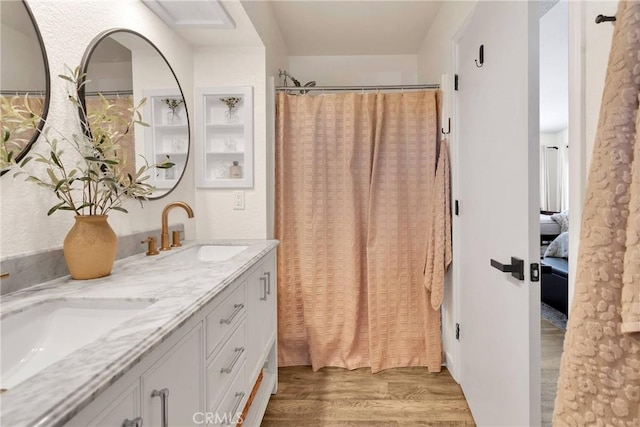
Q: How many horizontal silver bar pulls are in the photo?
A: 3